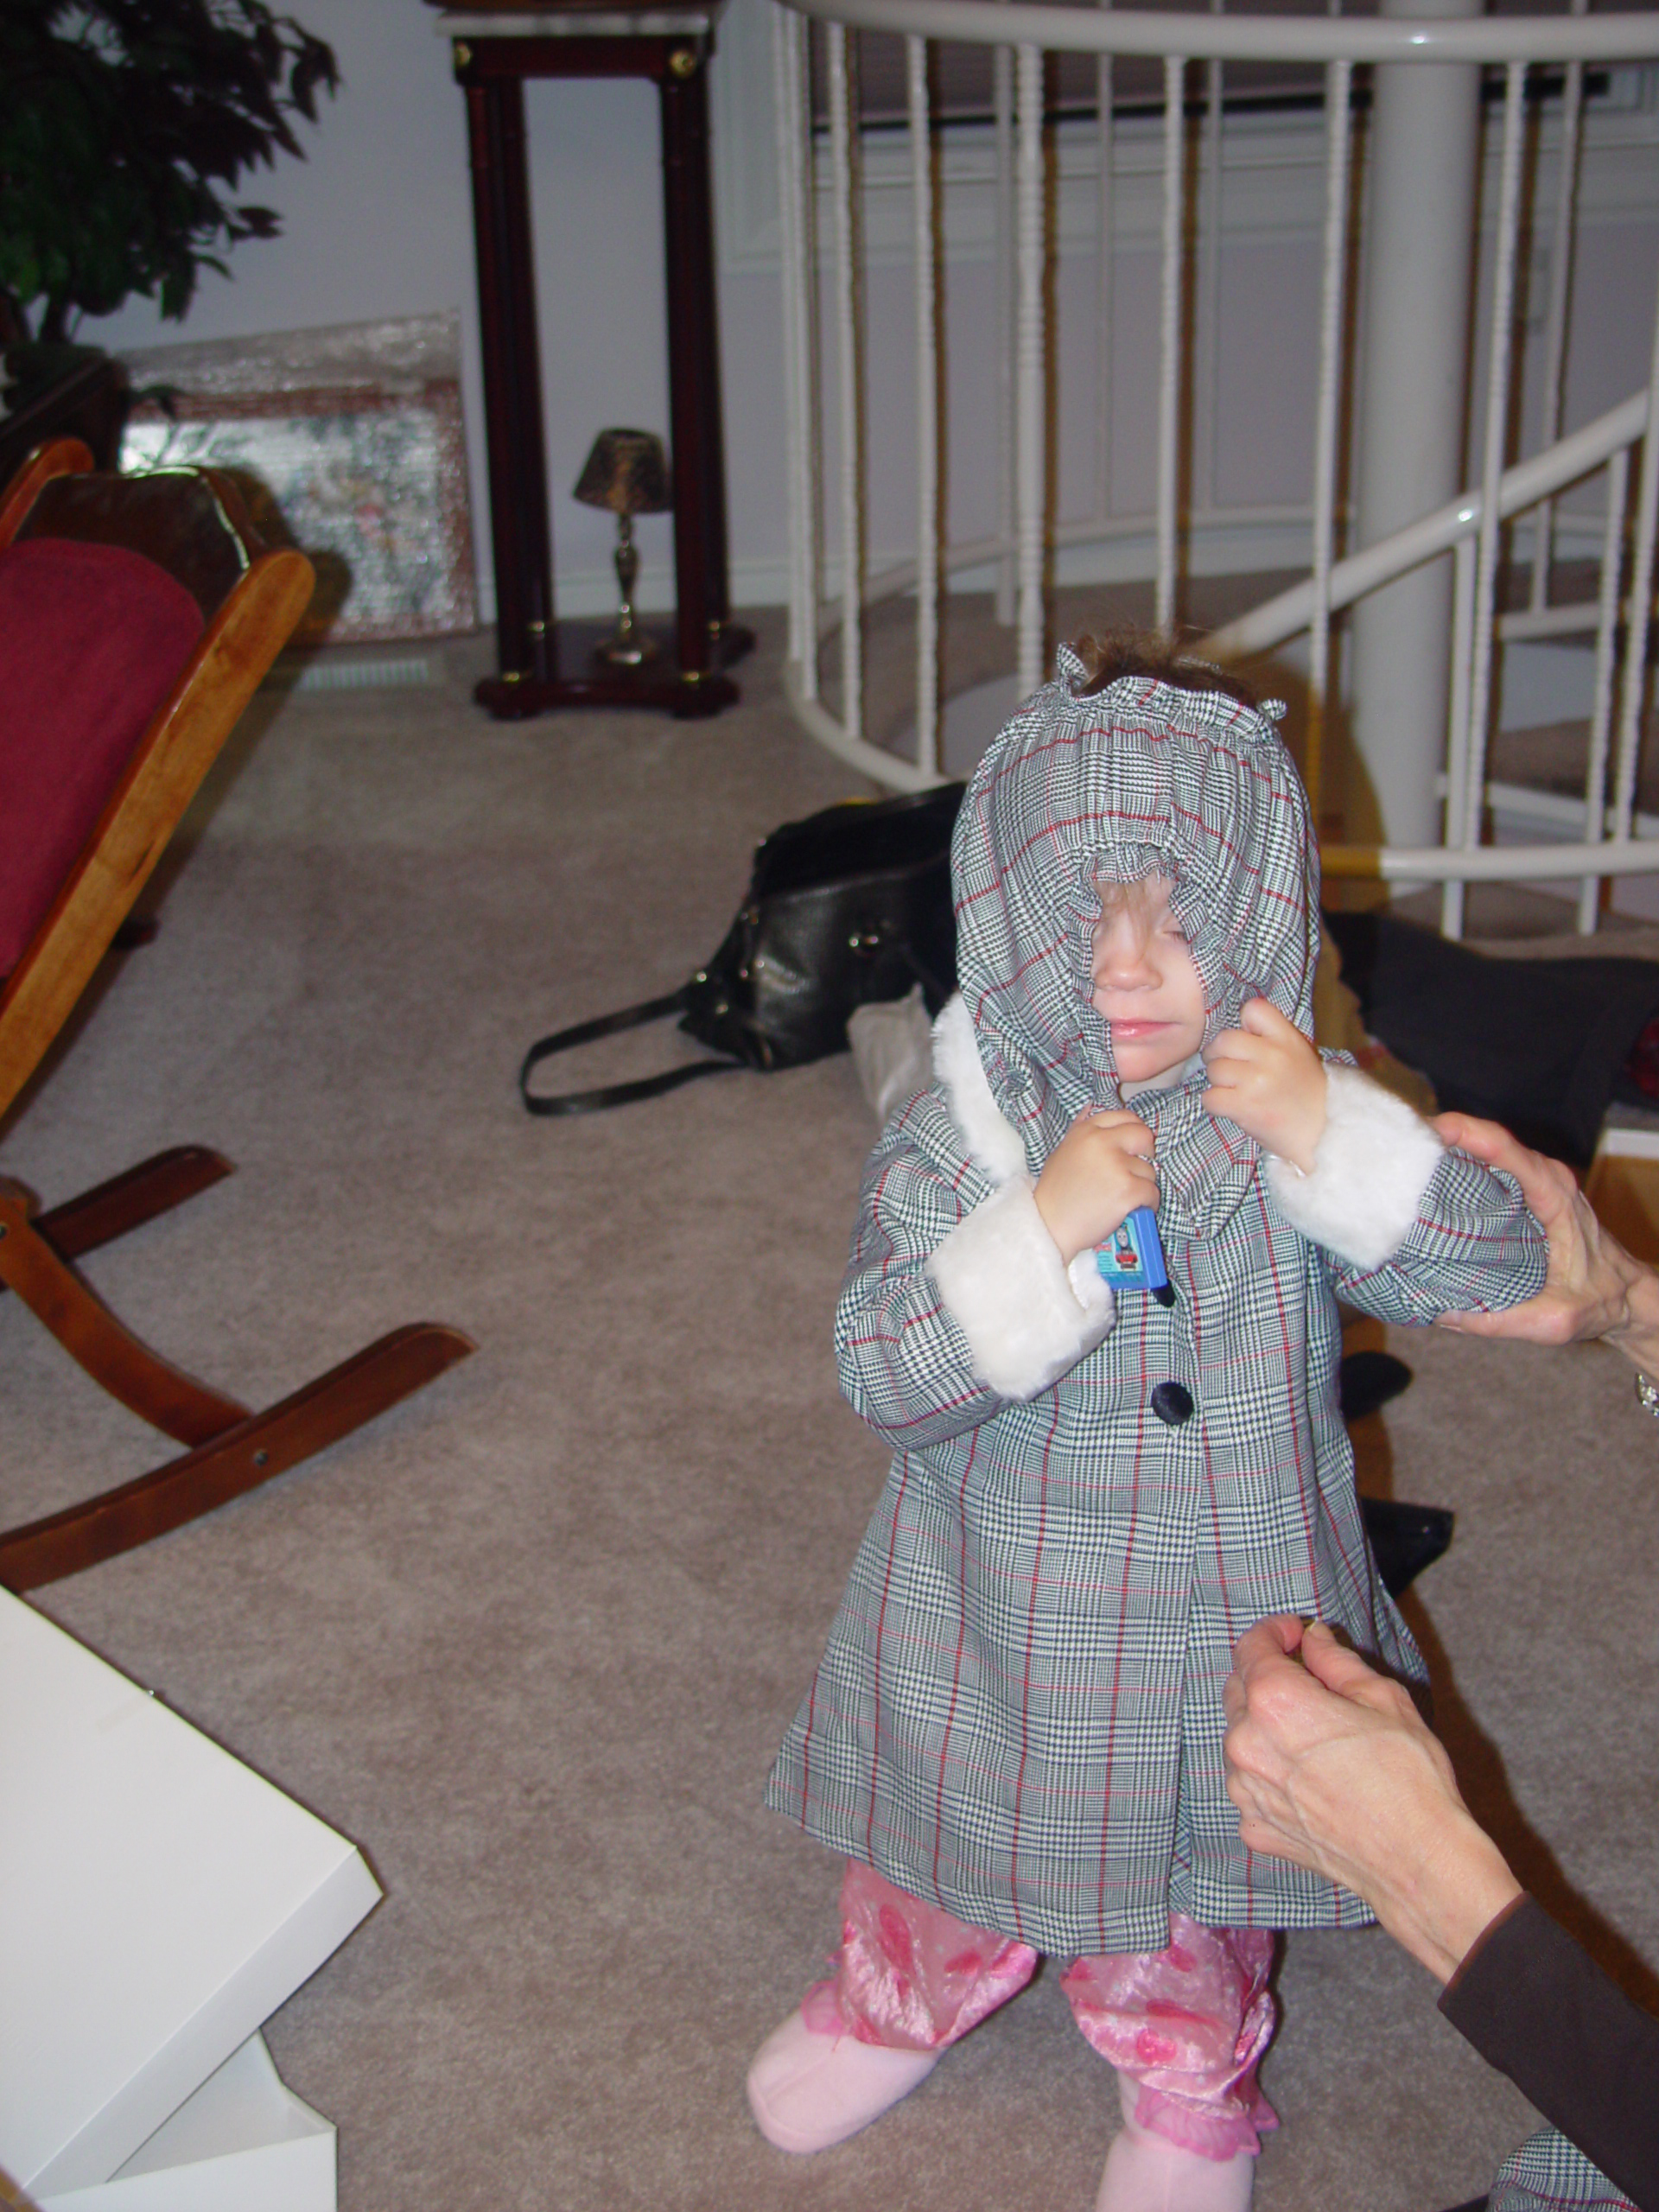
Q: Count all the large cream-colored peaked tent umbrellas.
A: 0